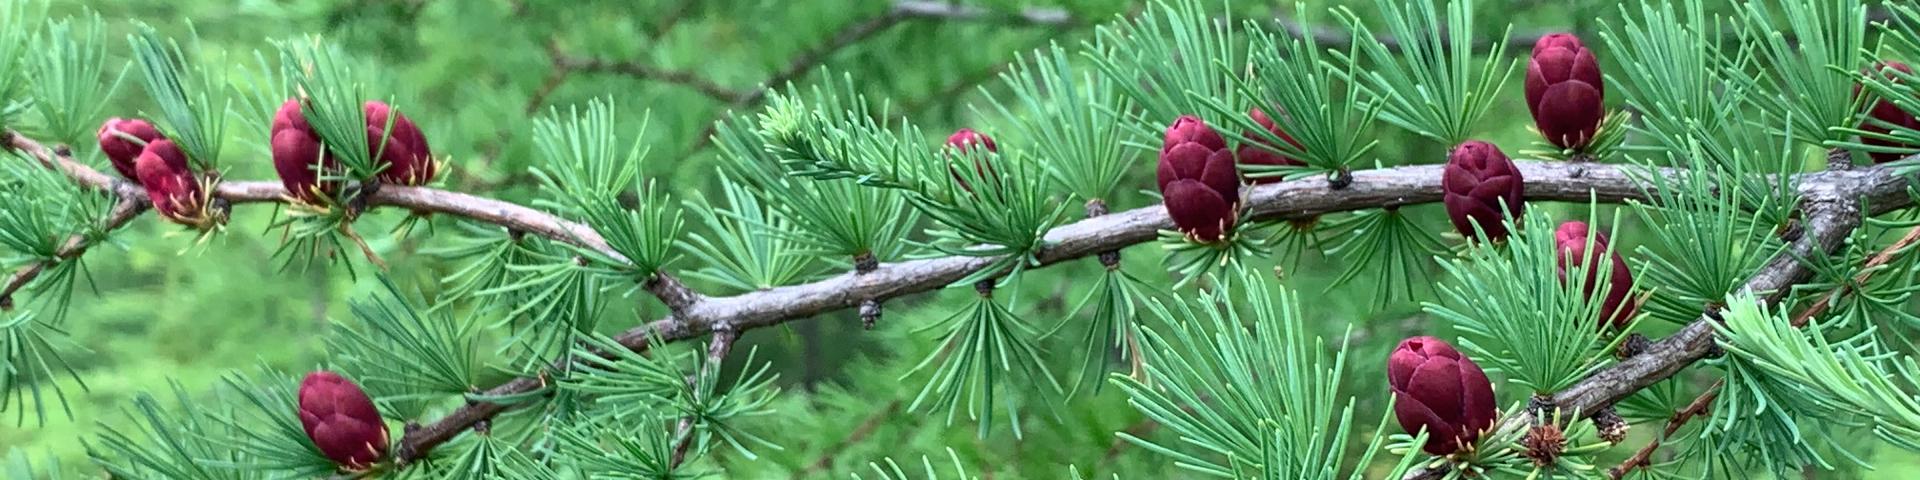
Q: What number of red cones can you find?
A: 13